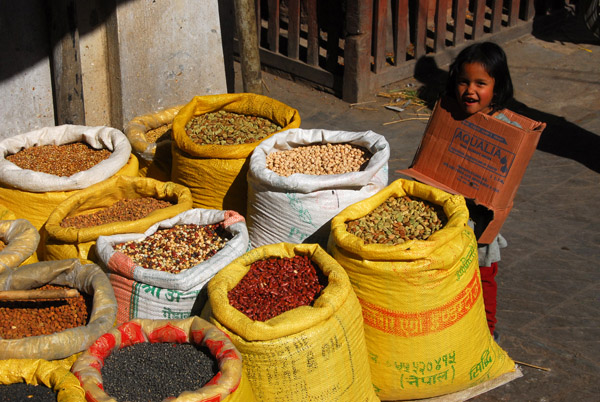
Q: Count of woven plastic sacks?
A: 12